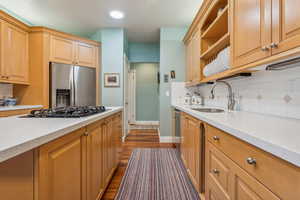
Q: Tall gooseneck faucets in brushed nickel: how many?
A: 1